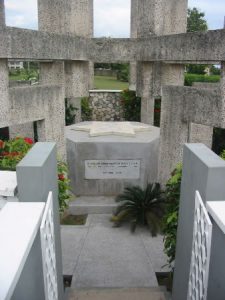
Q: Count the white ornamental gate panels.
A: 2